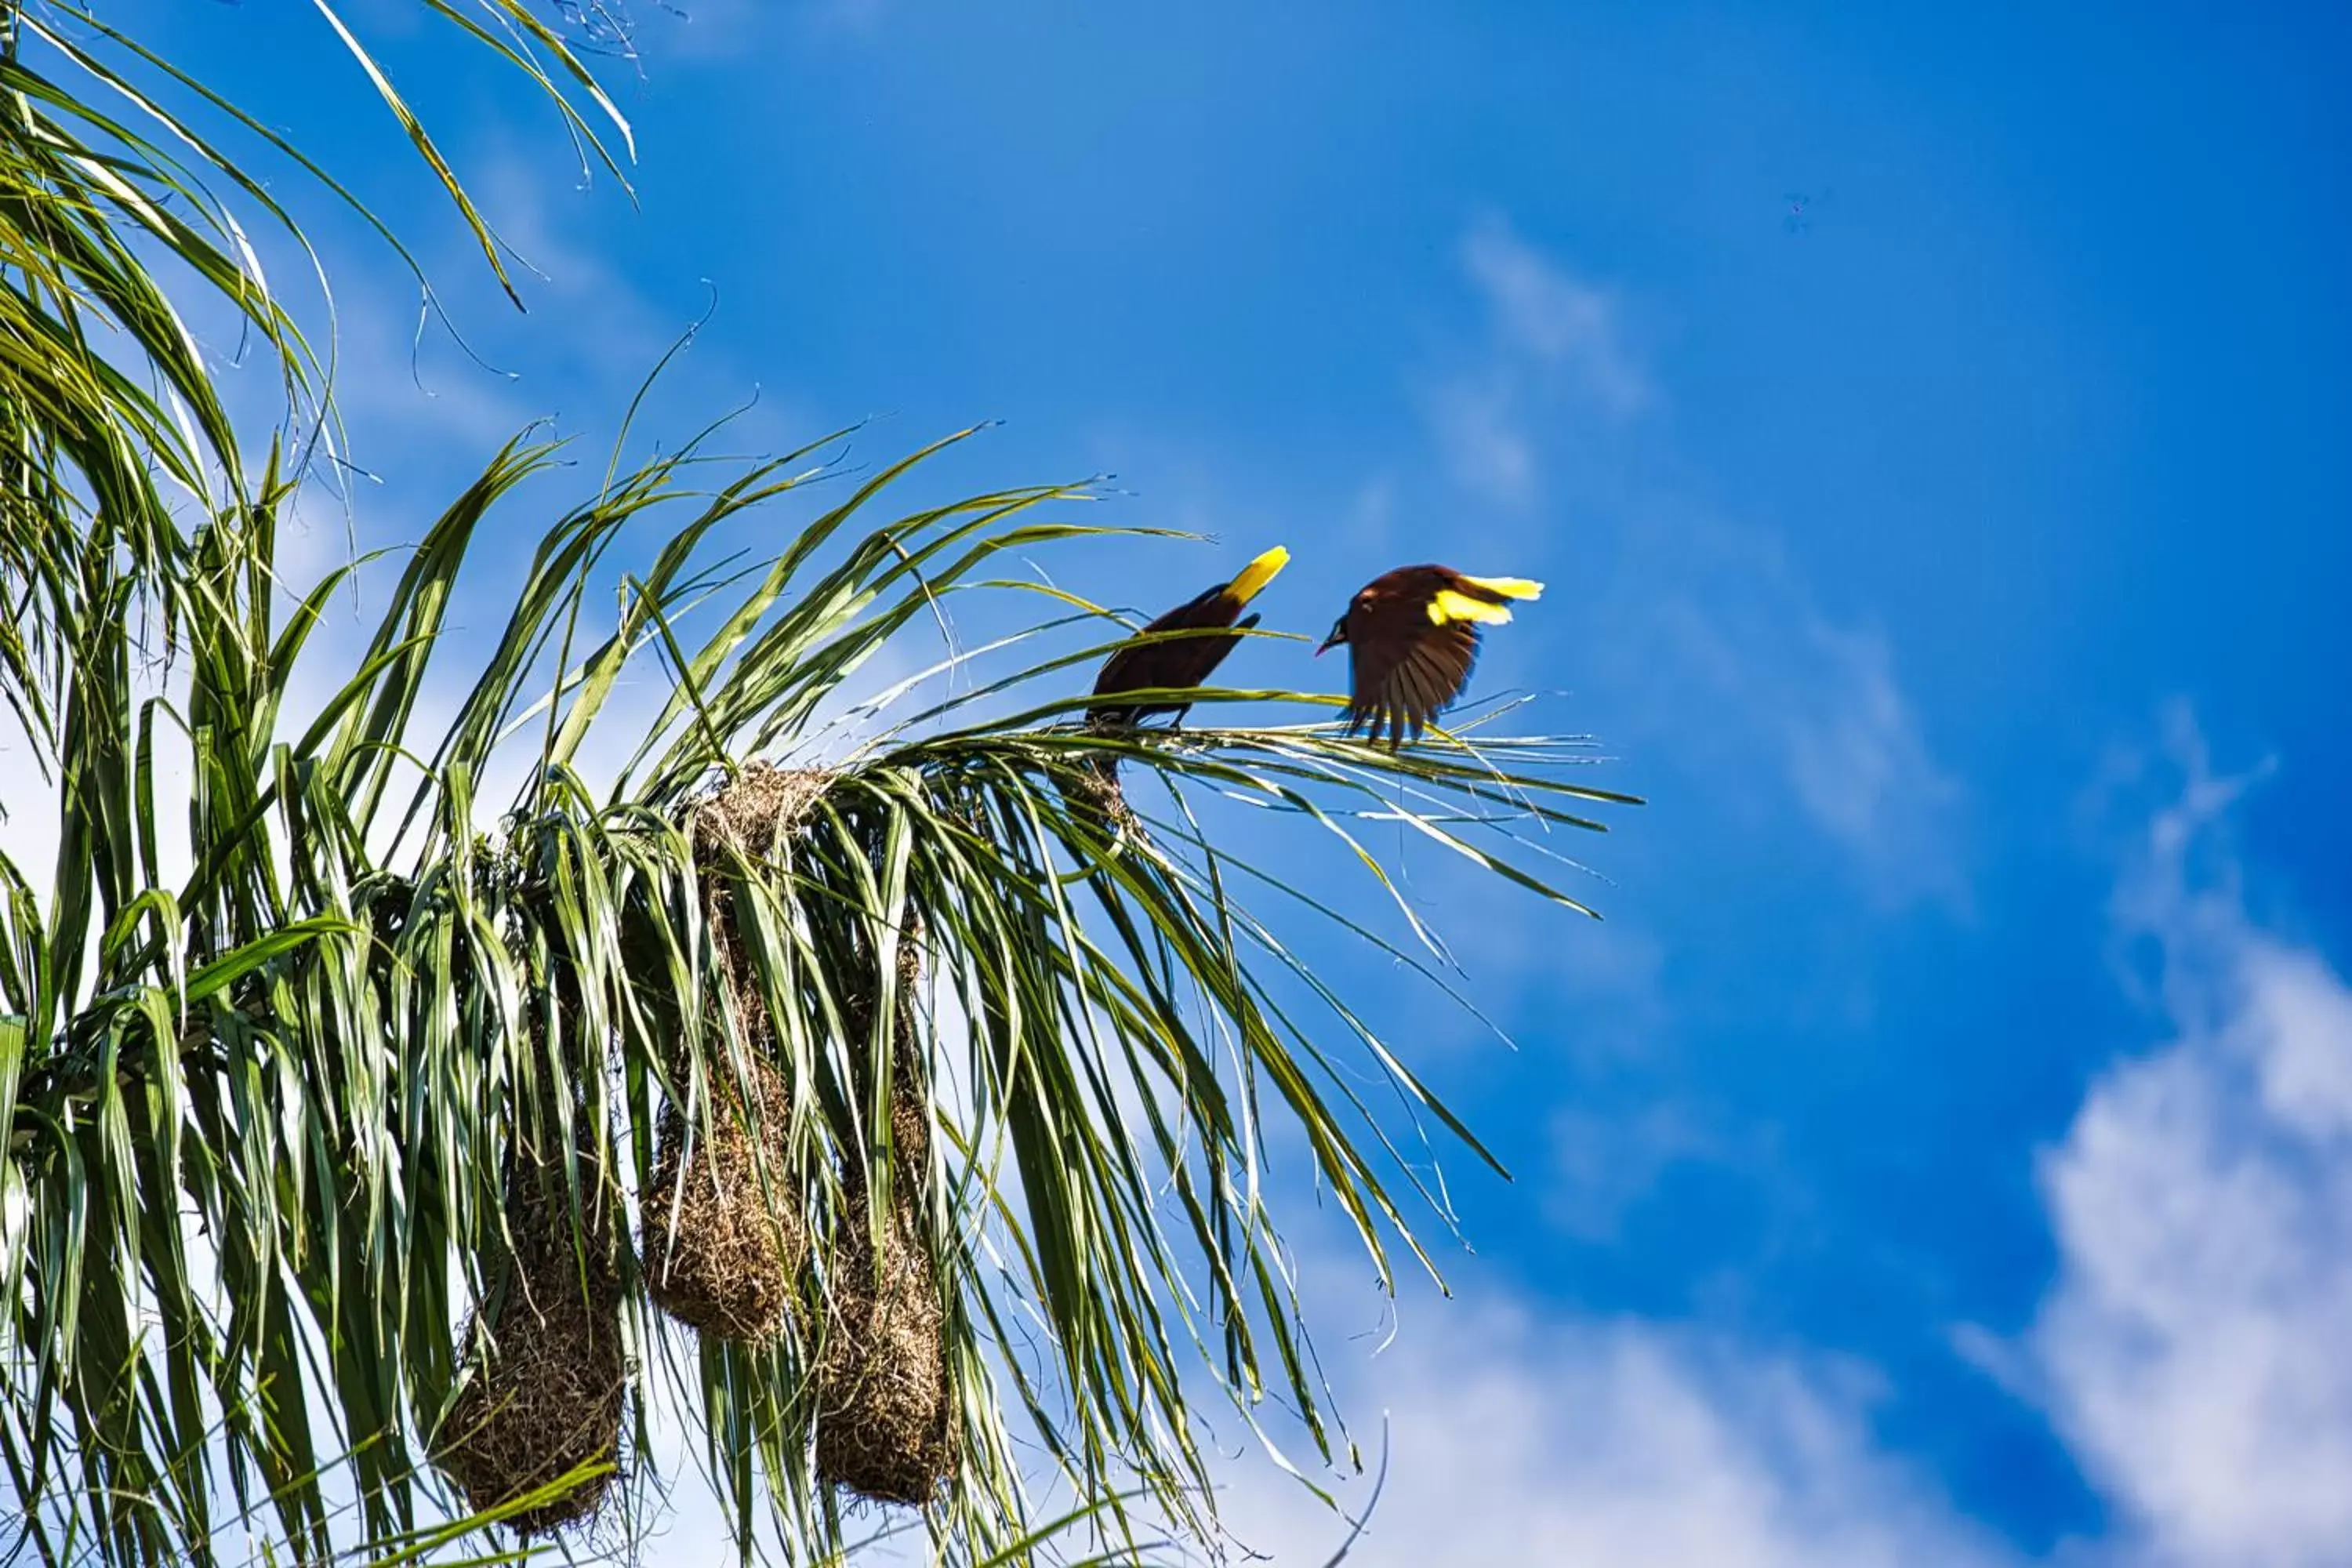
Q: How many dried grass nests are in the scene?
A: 3